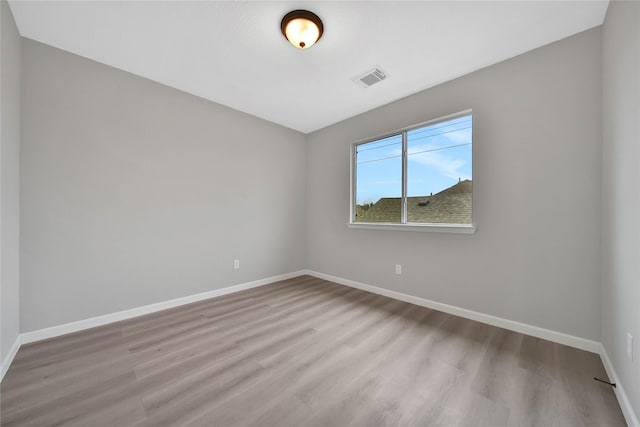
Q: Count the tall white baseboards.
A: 4